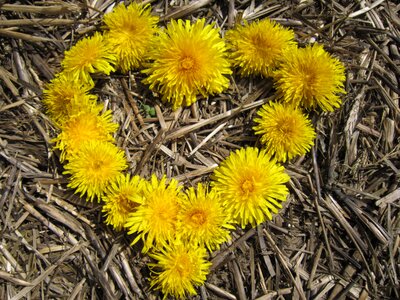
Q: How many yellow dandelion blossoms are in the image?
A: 14